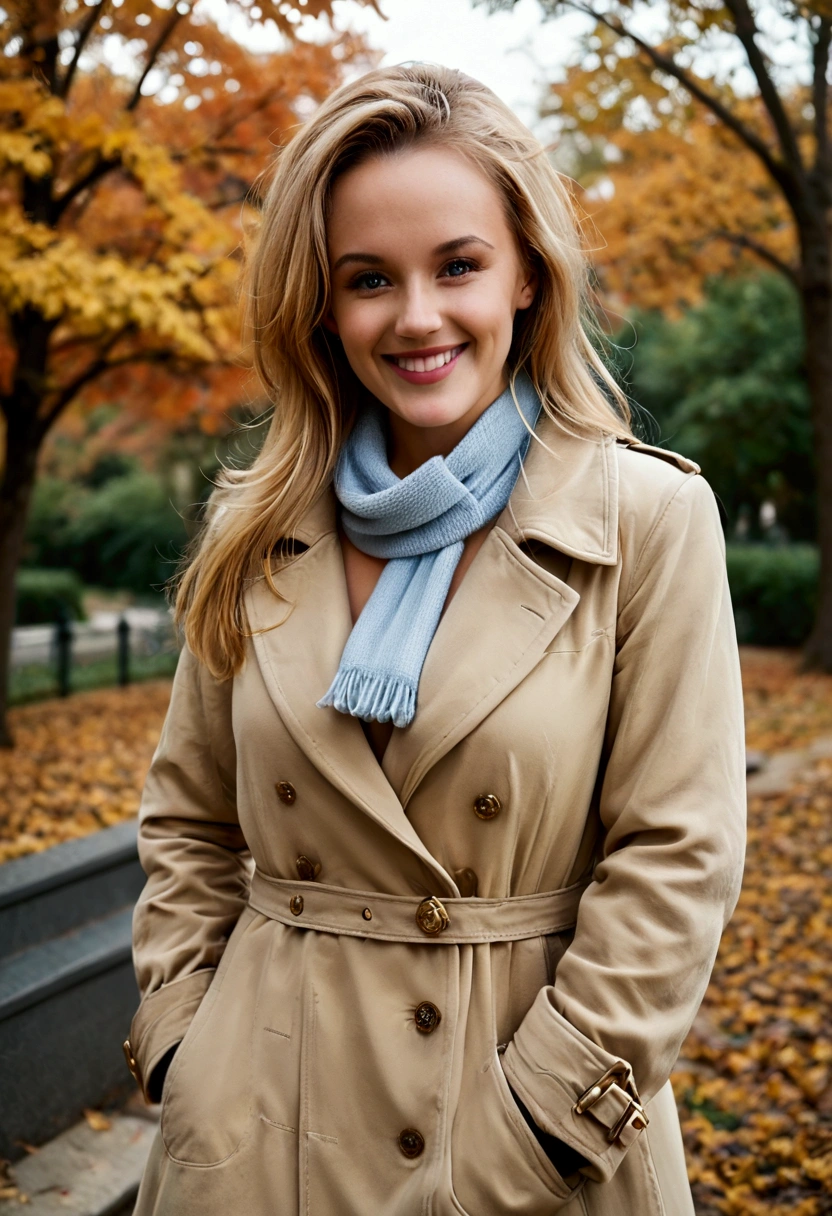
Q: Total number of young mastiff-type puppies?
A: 0